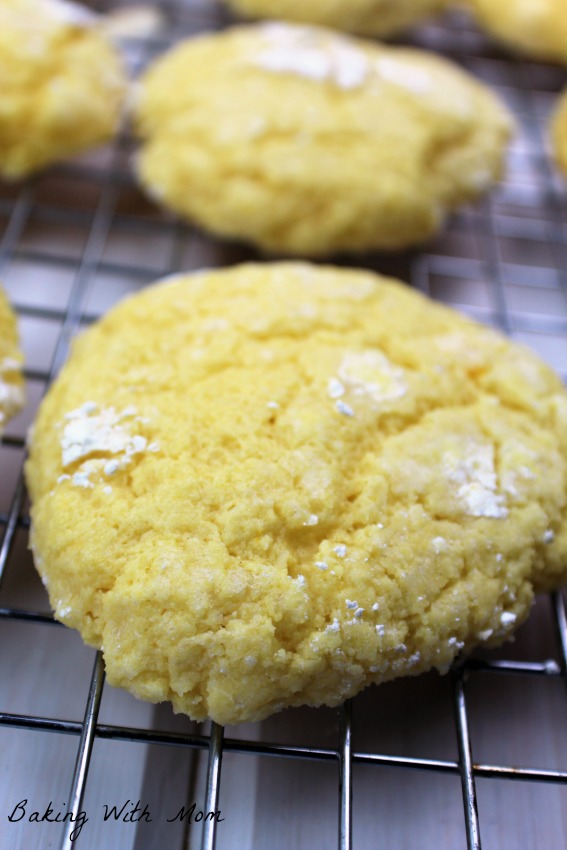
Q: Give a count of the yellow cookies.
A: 7